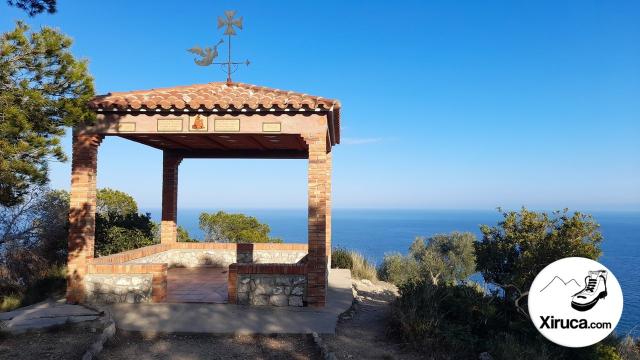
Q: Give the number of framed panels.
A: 5